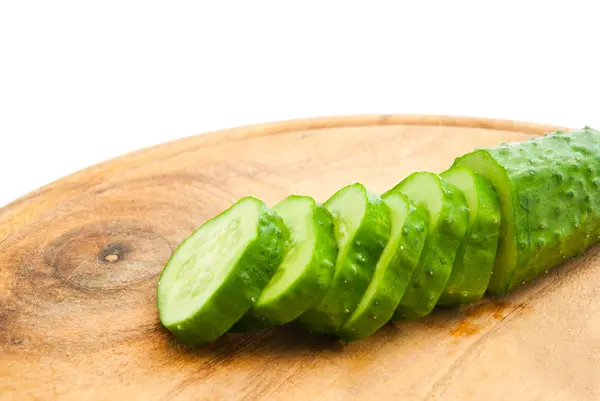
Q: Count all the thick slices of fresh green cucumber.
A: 6